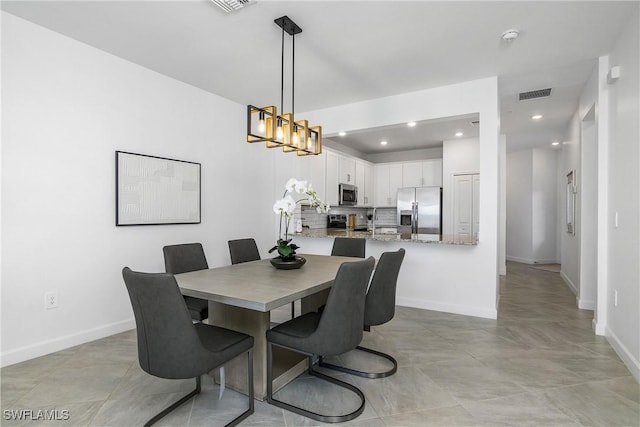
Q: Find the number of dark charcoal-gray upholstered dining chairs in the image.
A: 6